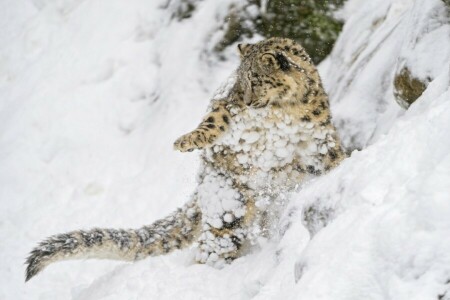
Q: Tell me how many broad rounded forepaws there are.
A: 1